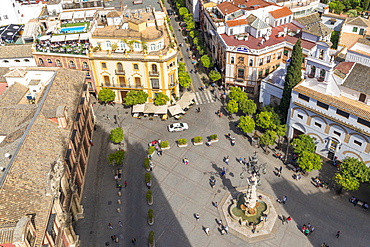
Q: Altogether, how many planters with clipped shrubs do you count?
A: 10